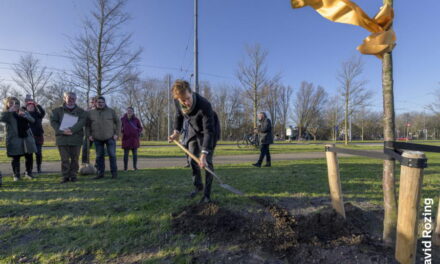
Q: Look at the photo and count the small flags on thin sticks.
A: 0